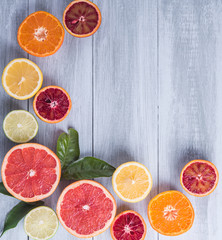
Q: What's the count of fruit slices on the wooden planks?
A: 12